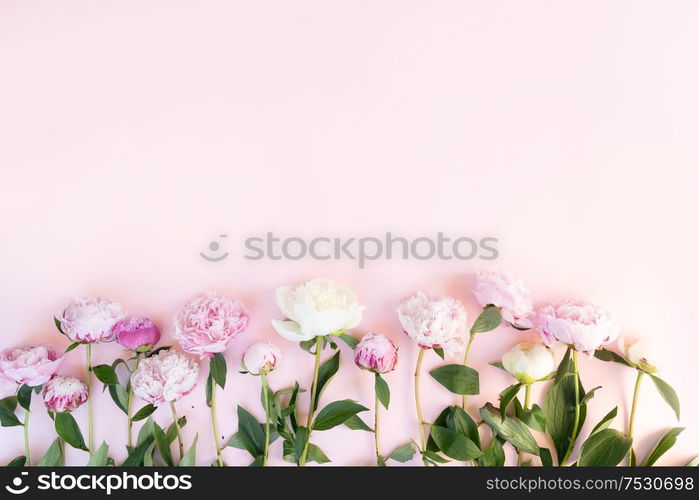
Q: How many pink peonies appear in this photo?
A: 11